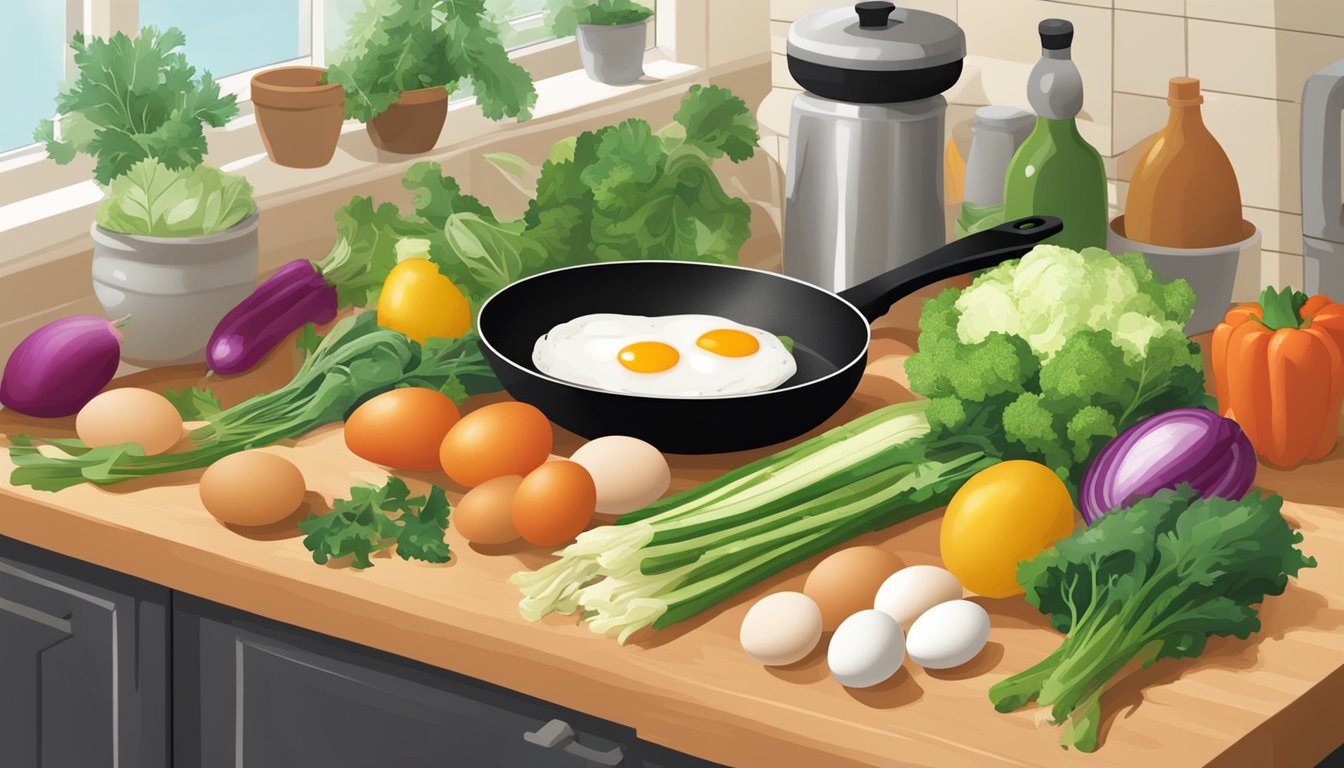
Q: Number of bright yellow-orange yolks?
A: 2